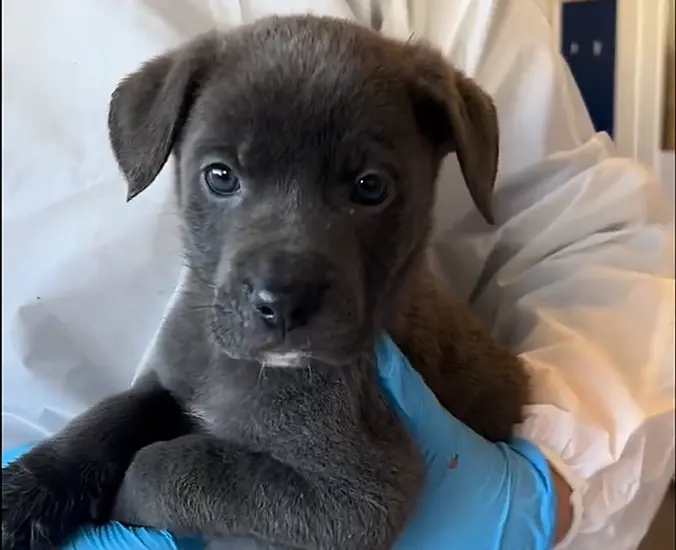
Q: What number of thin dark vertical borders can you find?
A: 2